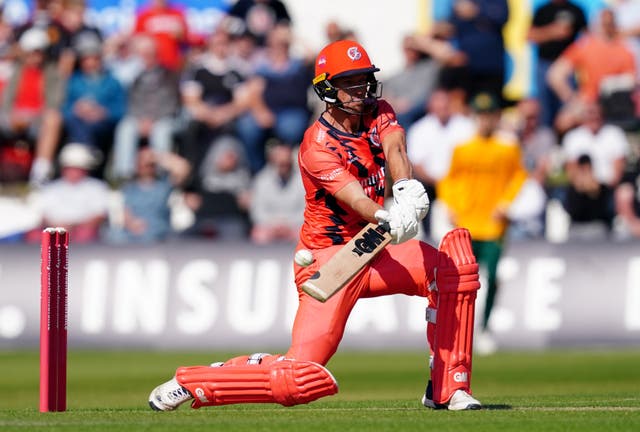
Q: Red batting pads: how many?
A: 2